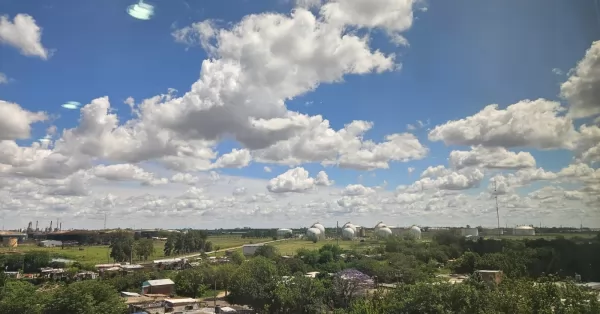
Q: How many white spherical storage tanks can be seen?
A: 7